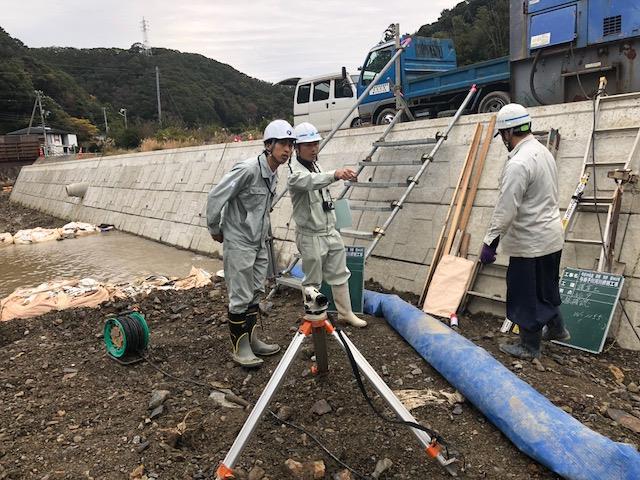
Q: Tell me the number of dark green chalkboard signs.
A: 2